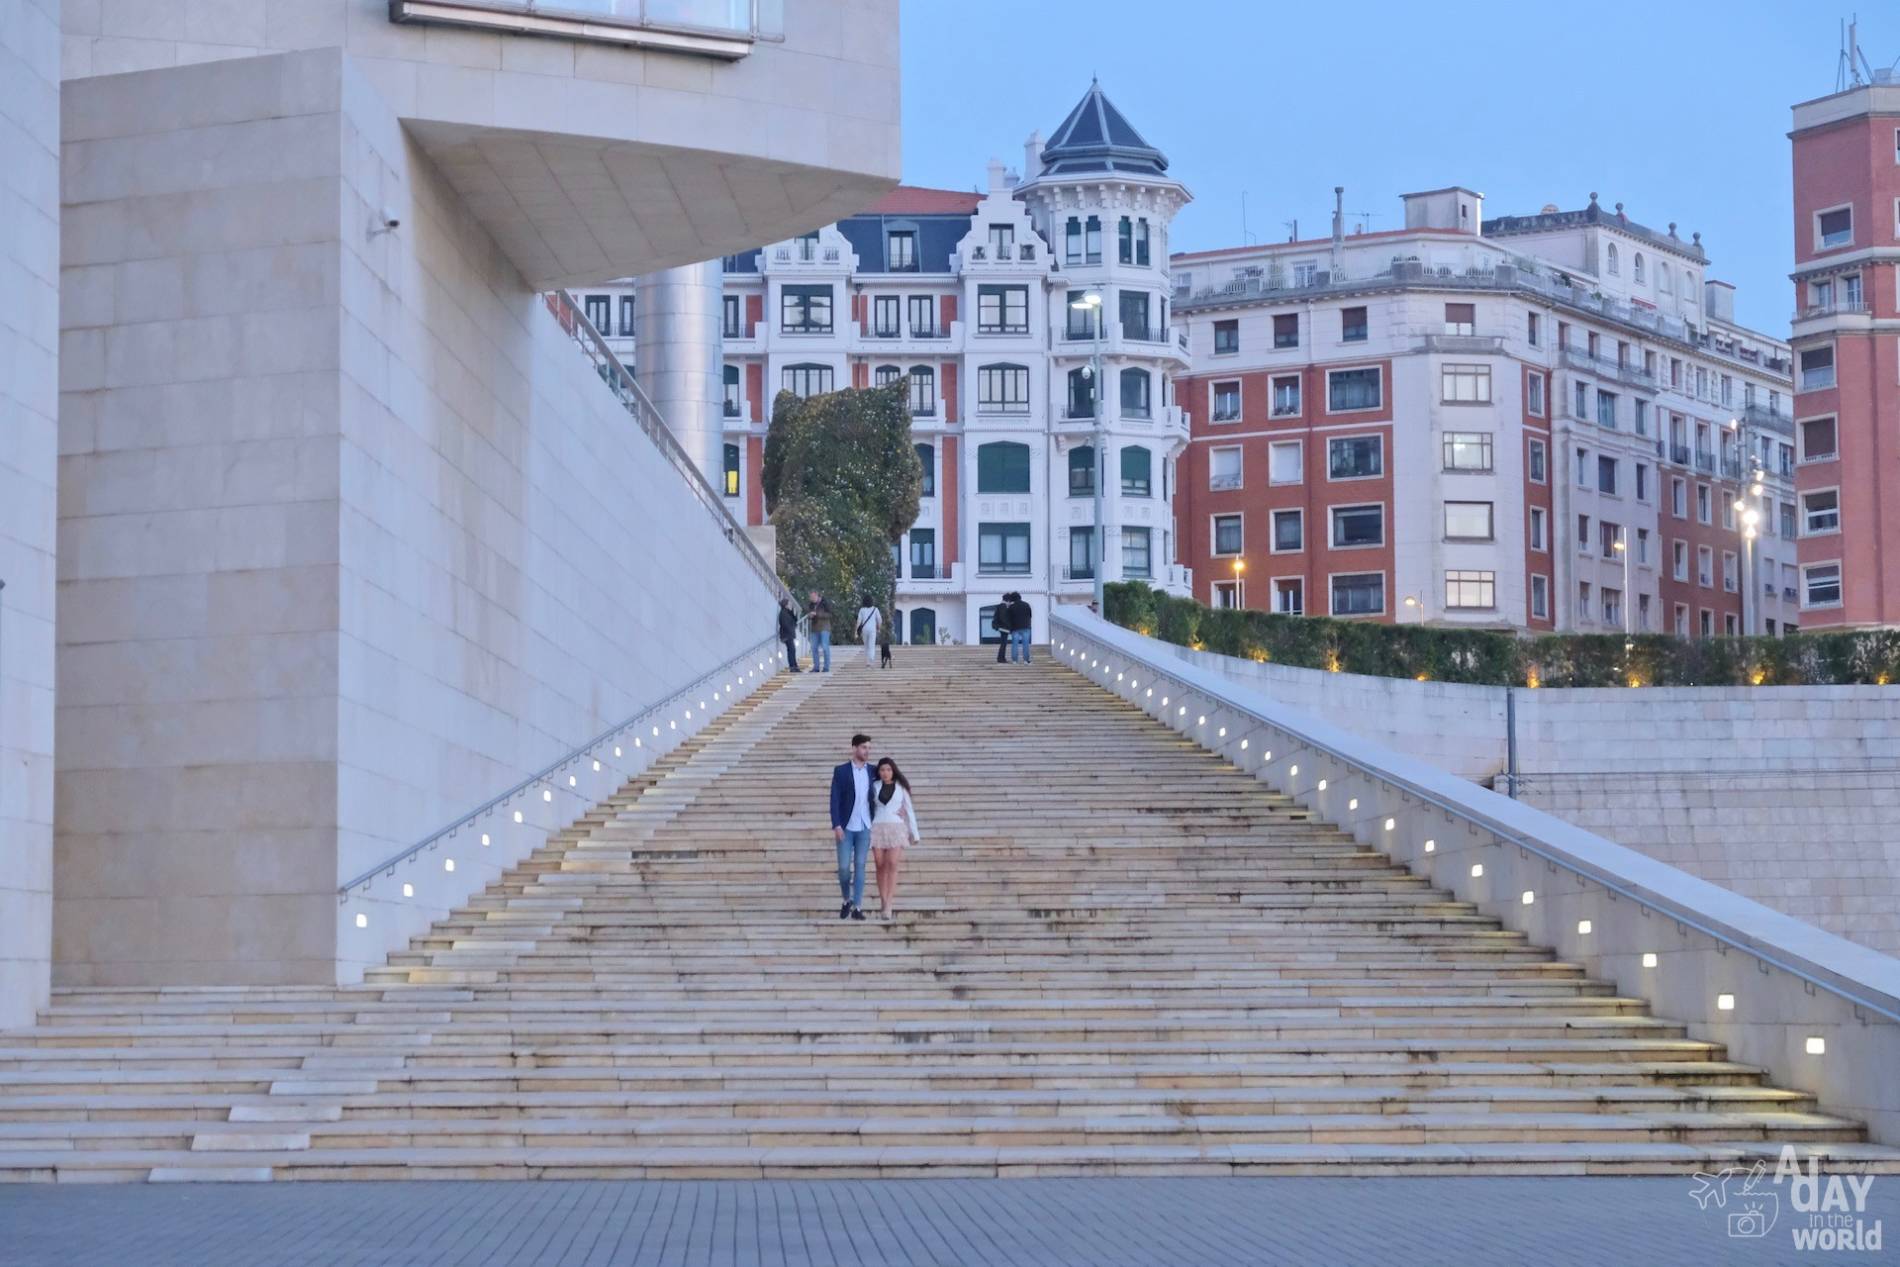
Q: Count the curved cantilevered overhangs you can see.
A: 1